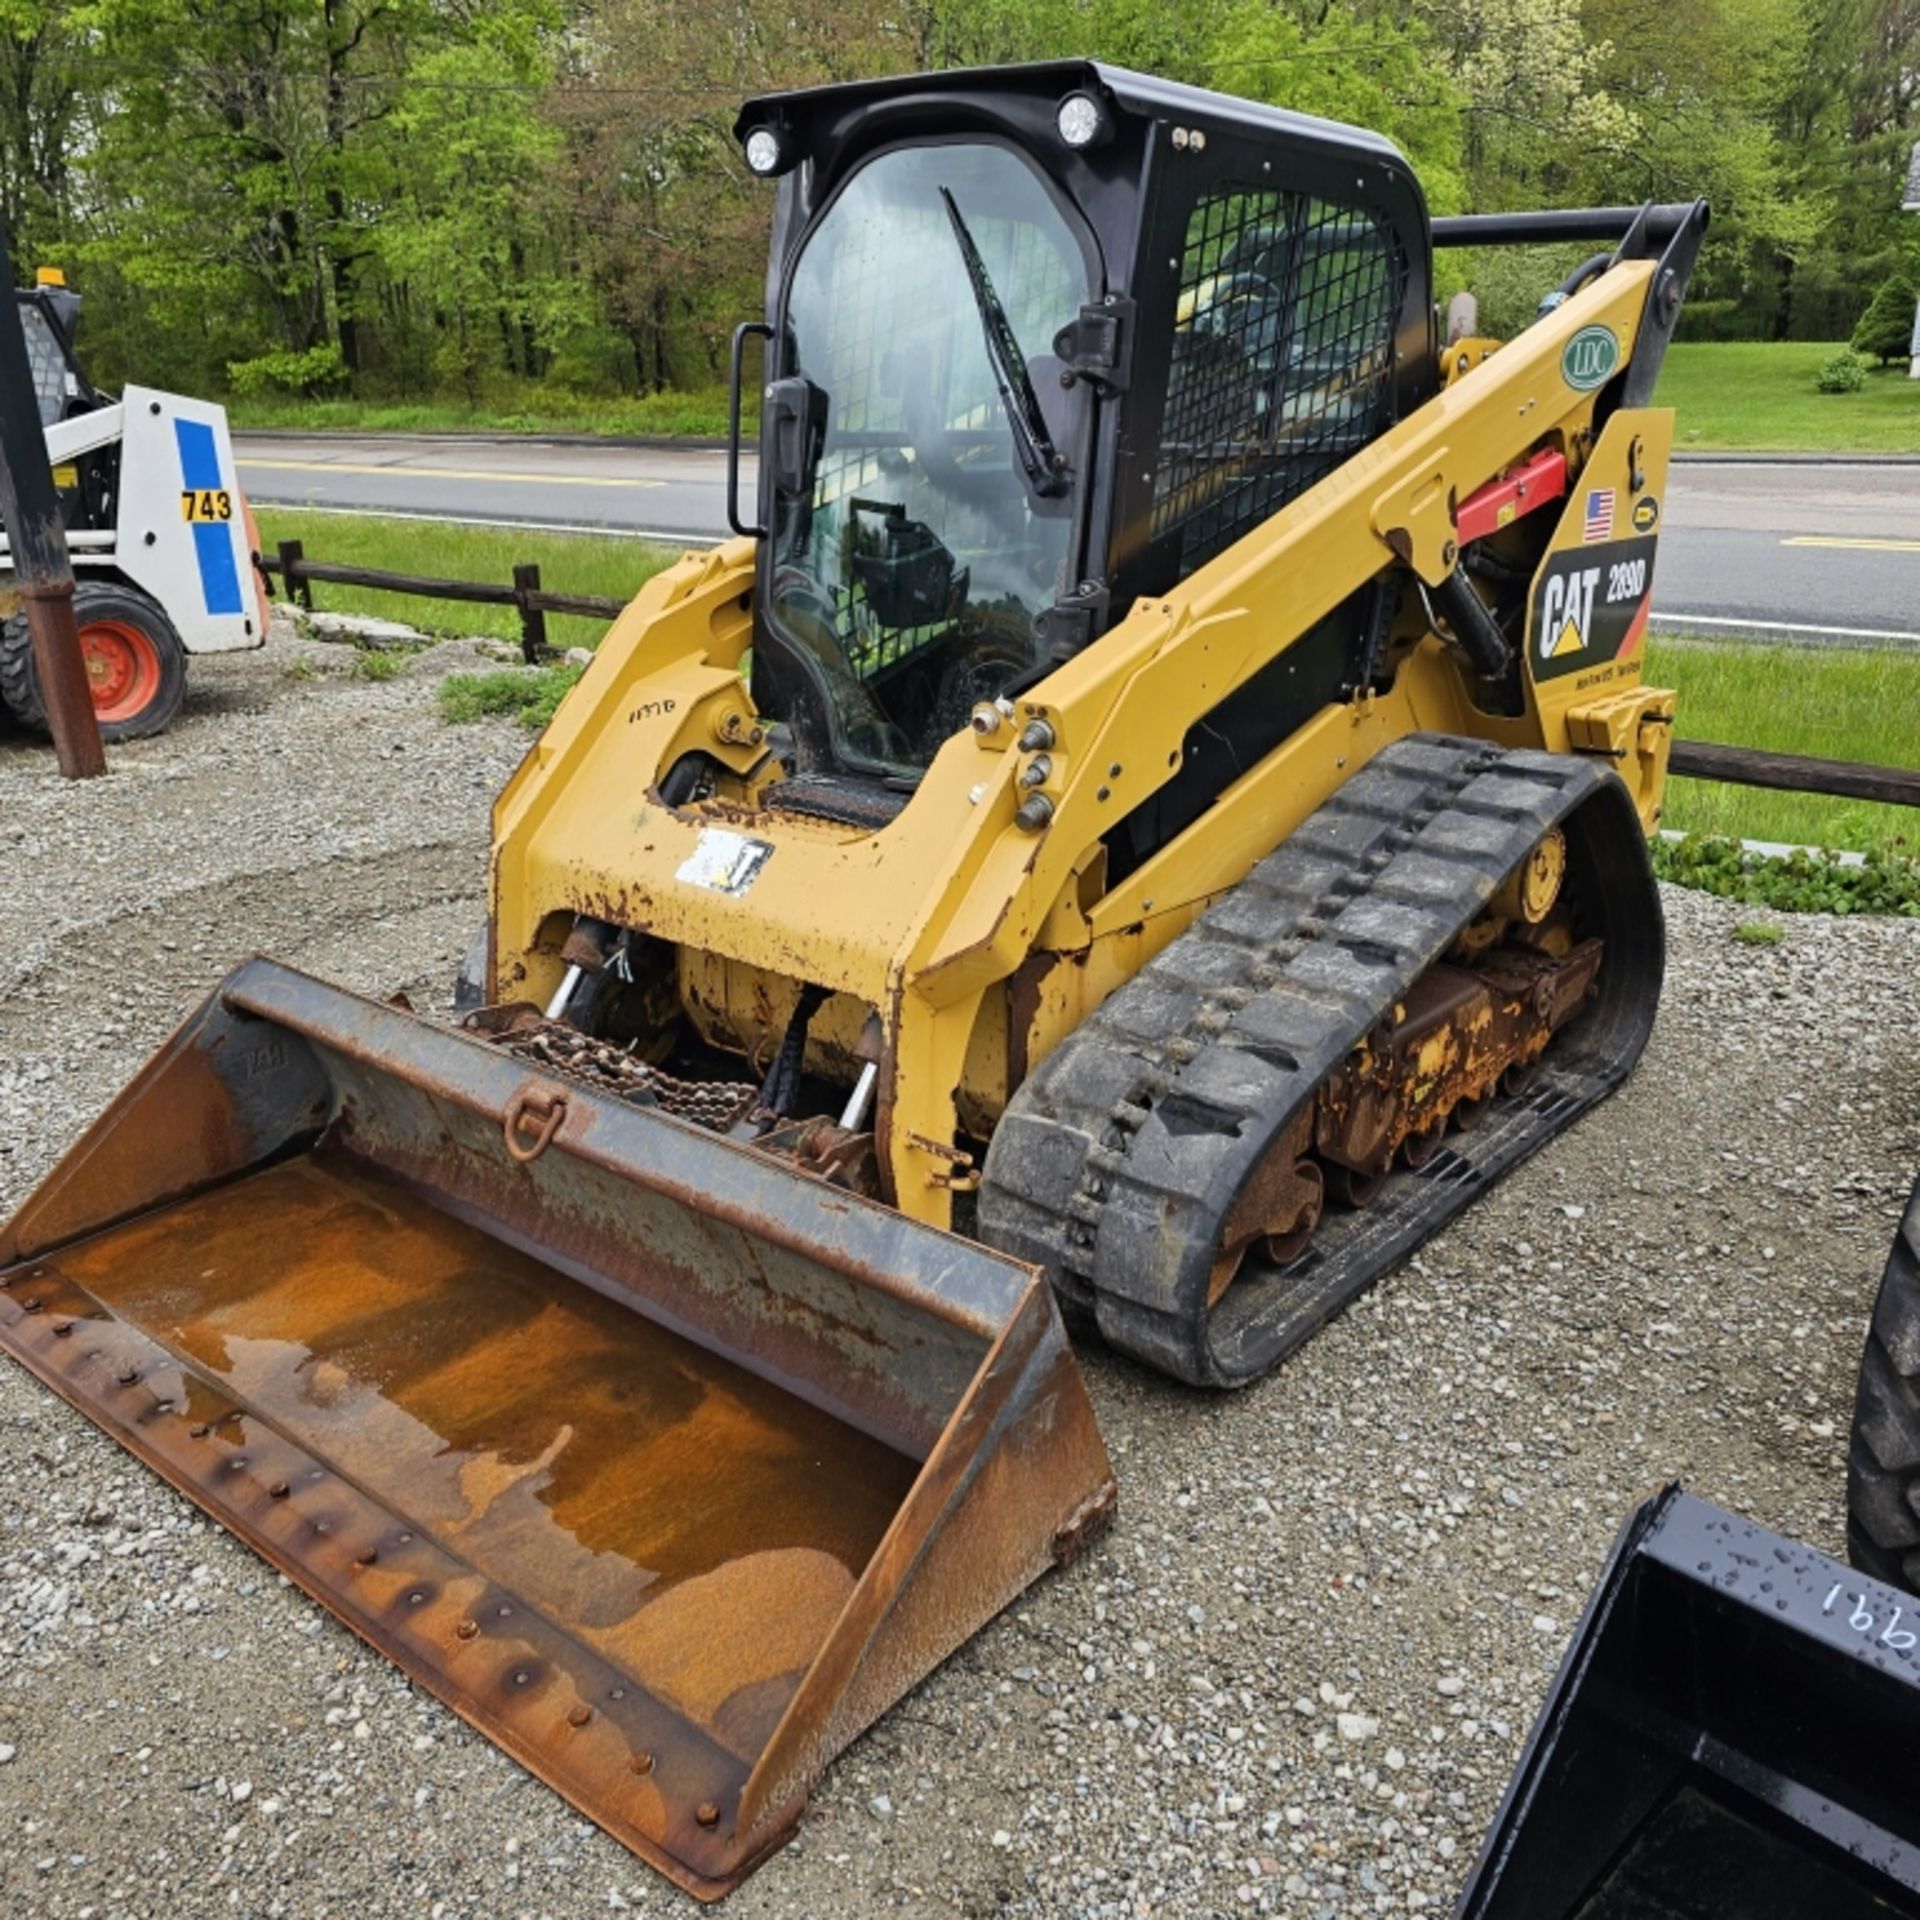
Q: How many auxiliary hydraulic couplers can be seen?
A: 3